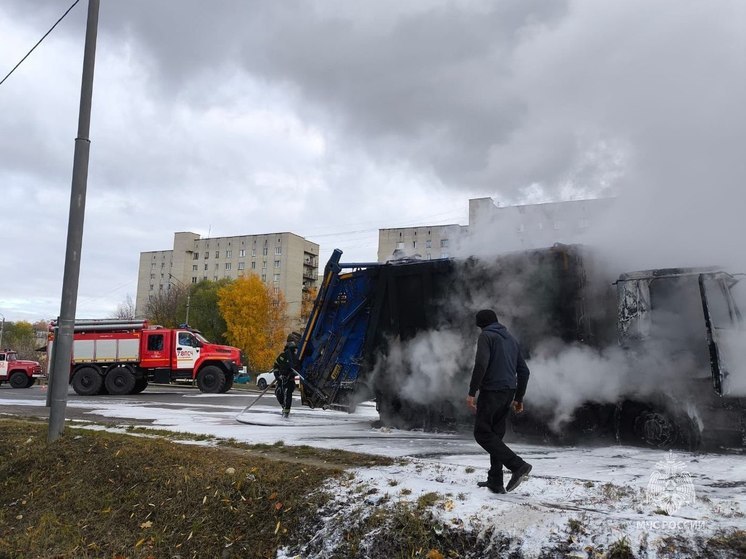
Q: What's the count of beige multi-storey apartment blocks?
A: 2